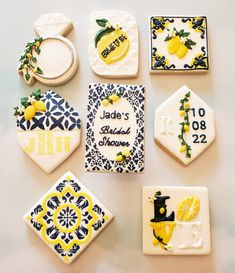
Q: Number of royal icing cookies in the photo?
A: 8